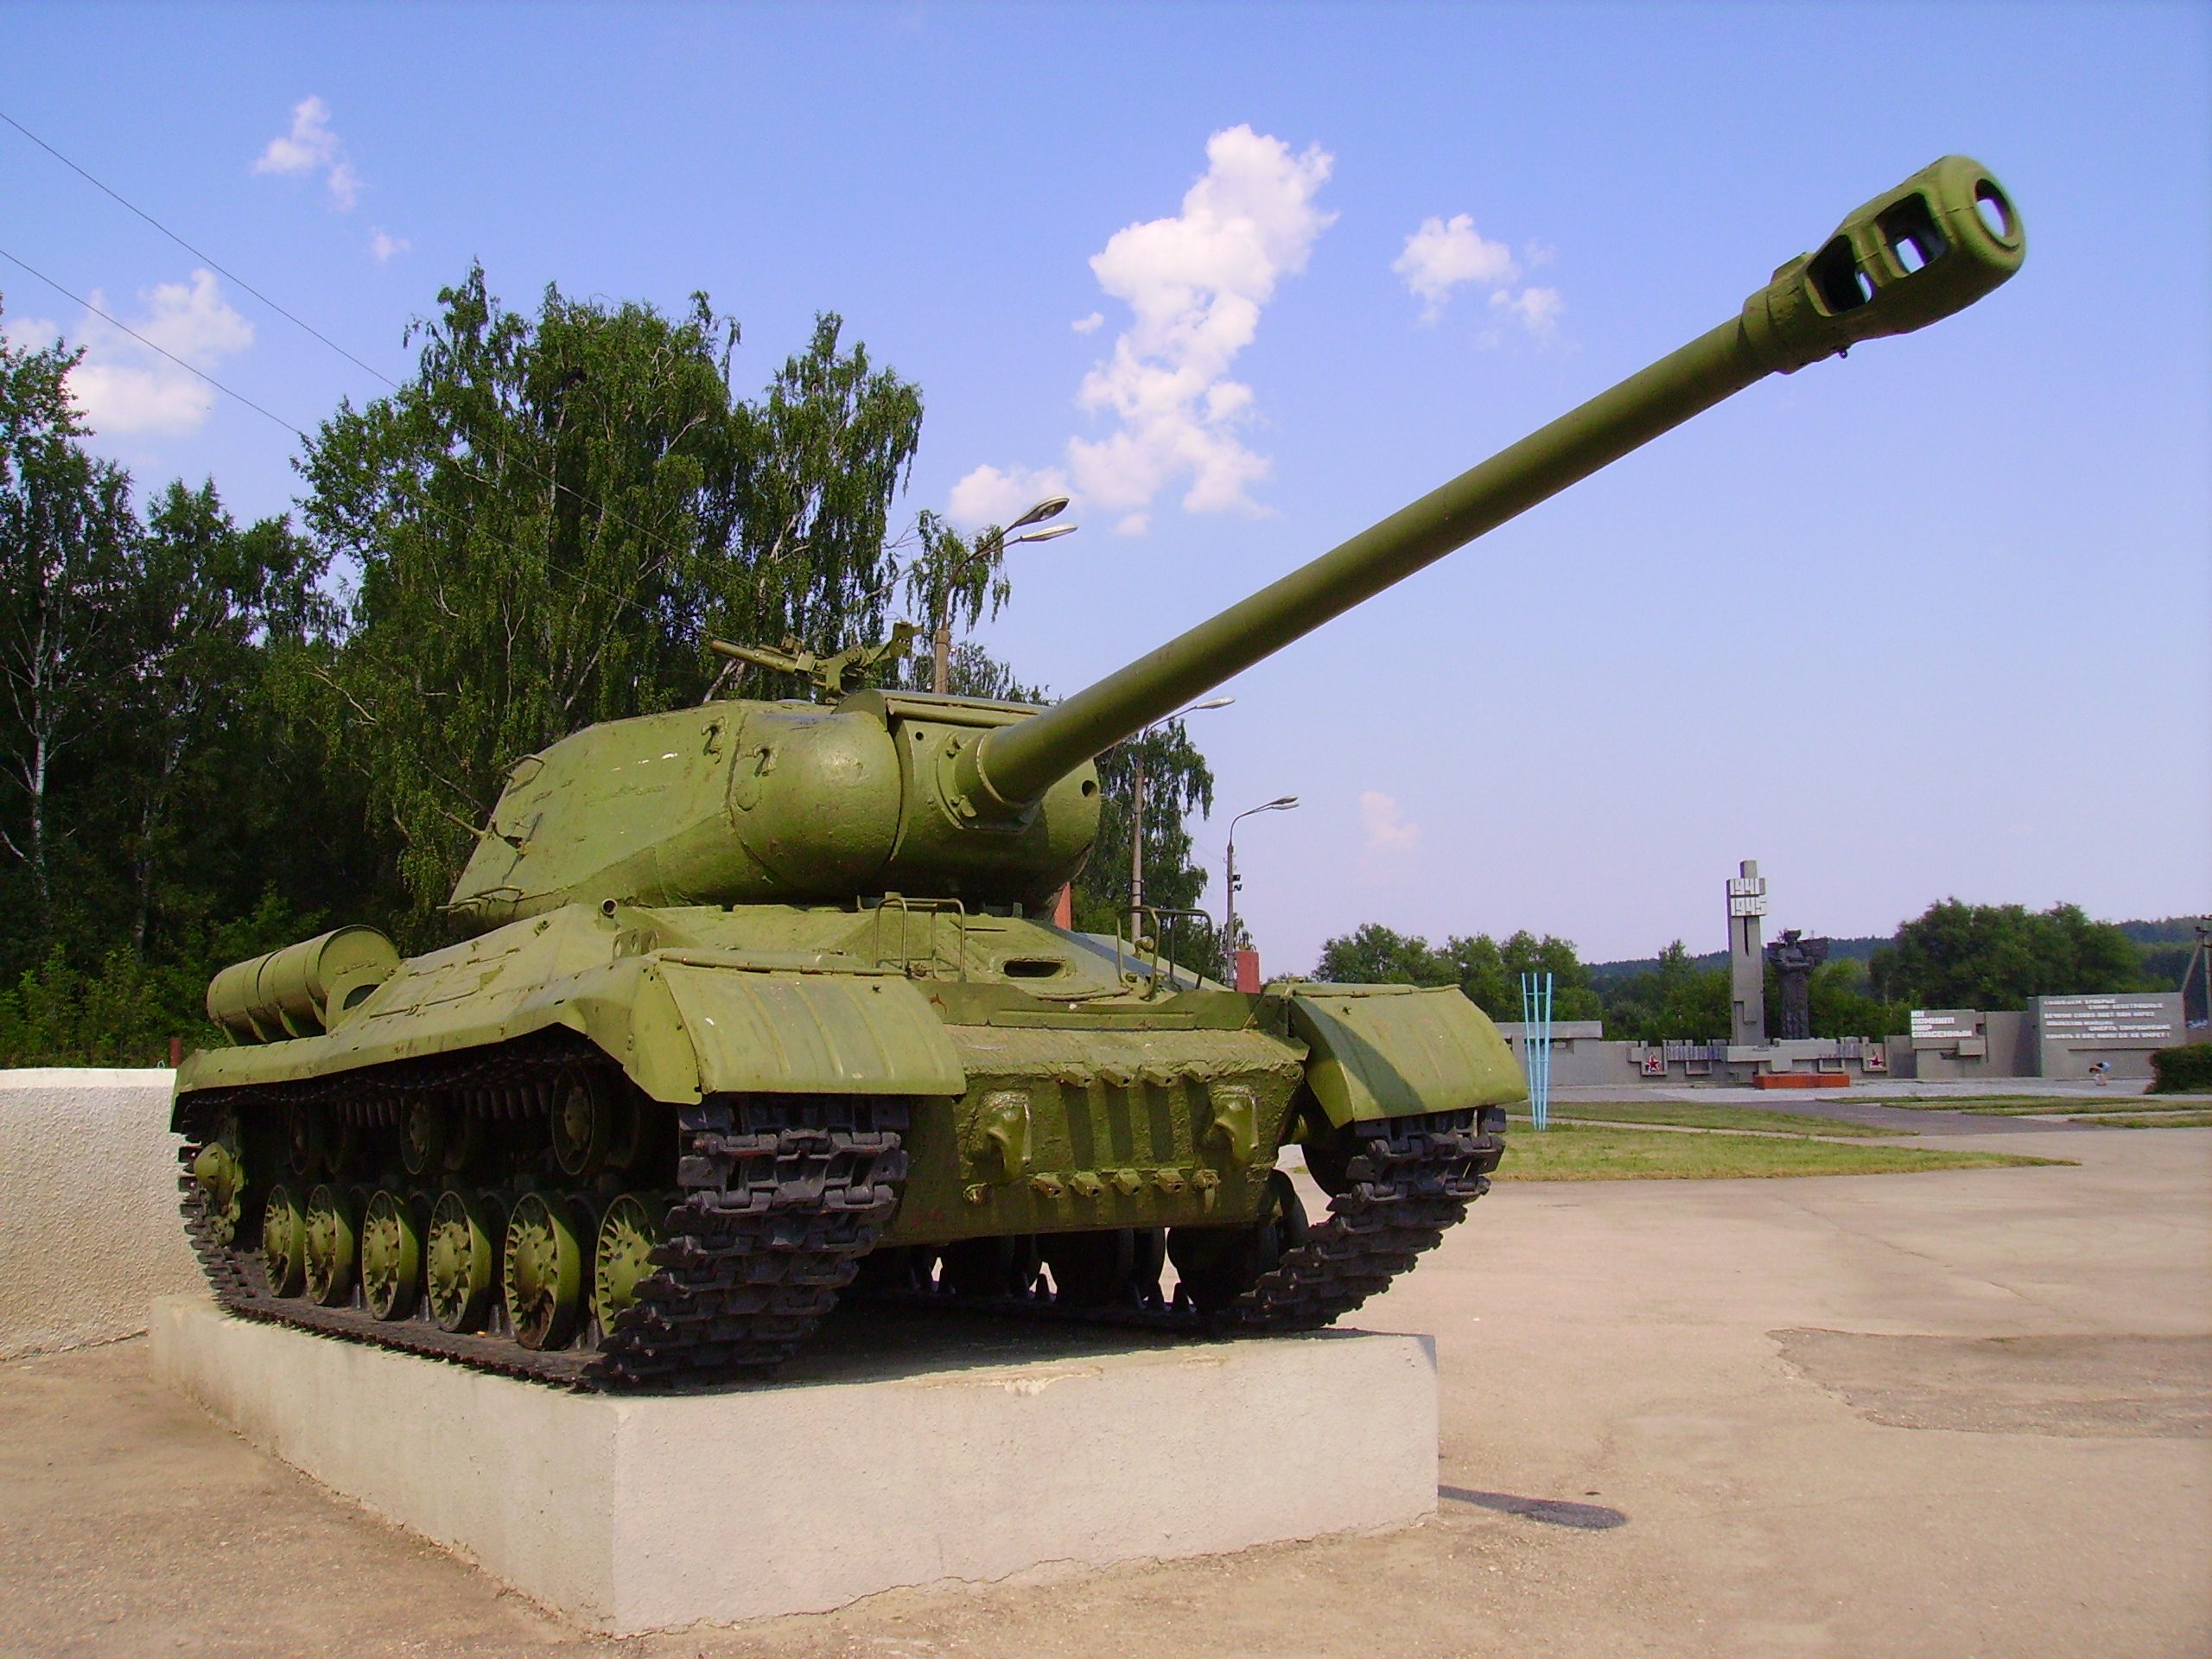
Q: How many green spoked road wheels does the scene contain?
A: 6